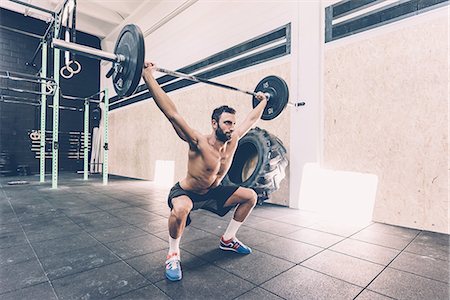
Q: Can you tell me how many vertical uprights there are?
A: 4